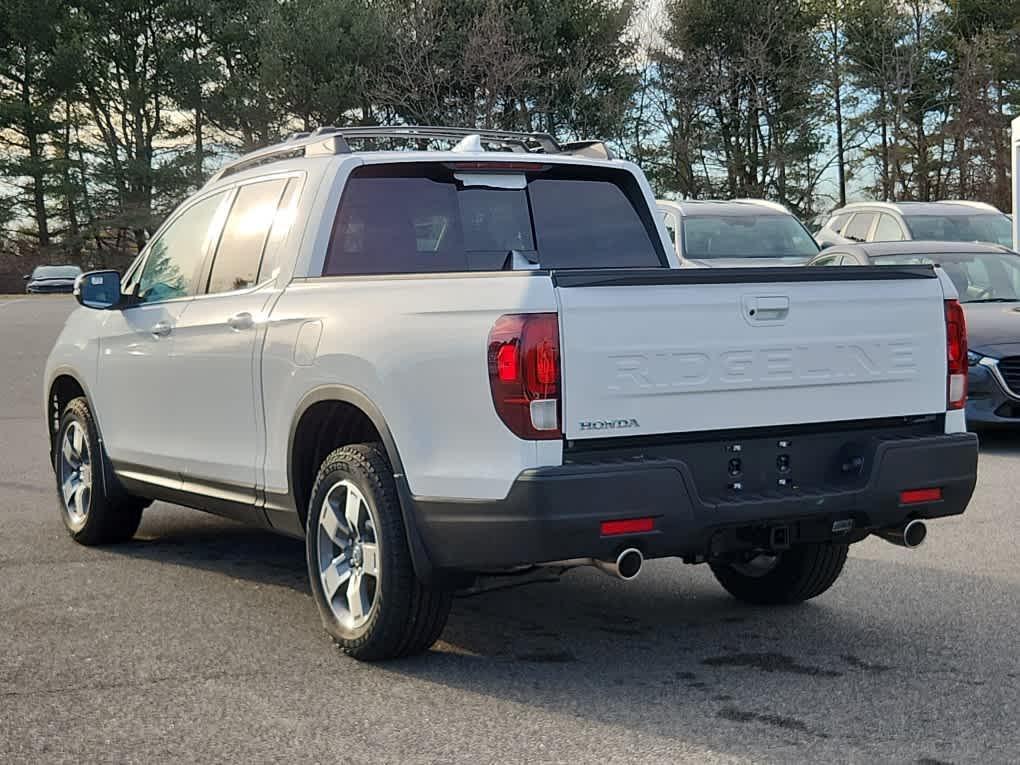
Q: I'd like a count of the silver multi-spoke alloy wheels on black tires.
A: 2